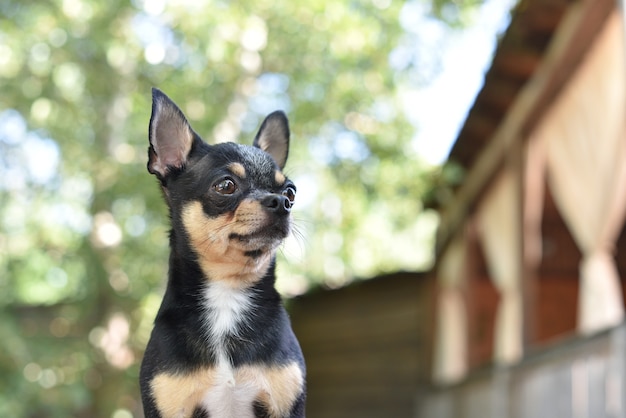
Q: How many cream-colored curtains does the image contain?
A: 3